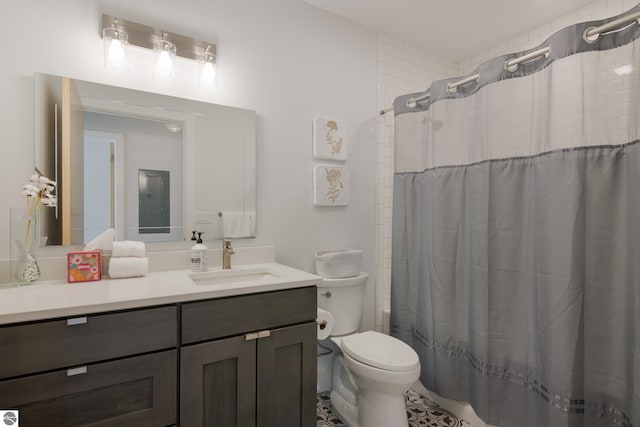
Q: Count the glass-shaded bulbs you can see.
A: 3